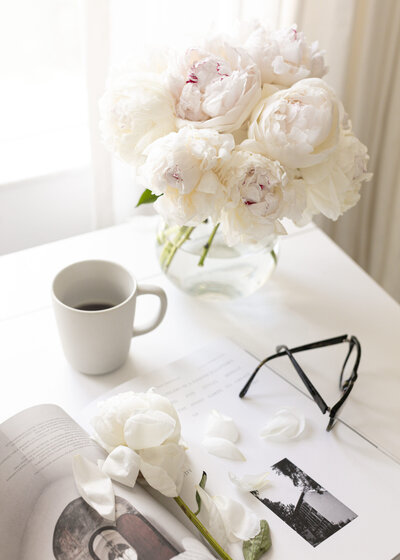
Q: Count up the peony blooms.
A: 8